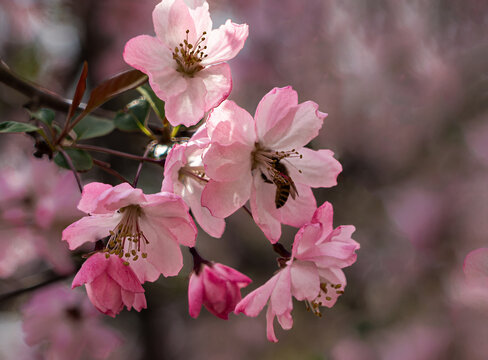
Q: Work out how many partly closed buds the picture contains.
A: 2